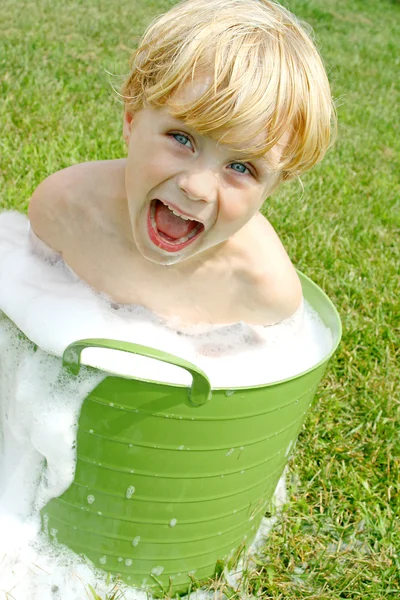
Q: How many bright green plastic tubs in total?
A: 1